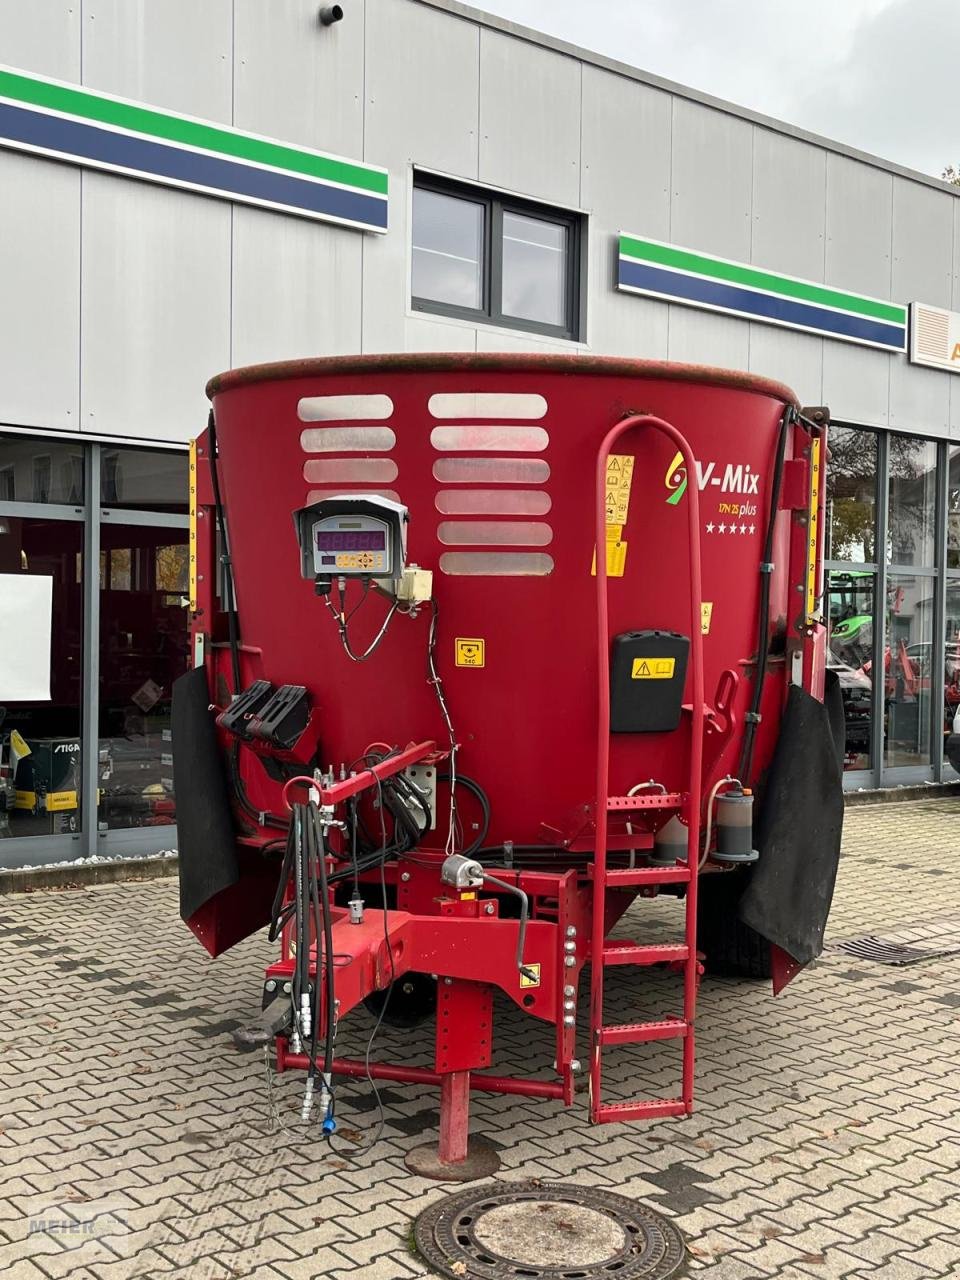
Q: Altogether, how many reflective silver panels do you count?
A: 10